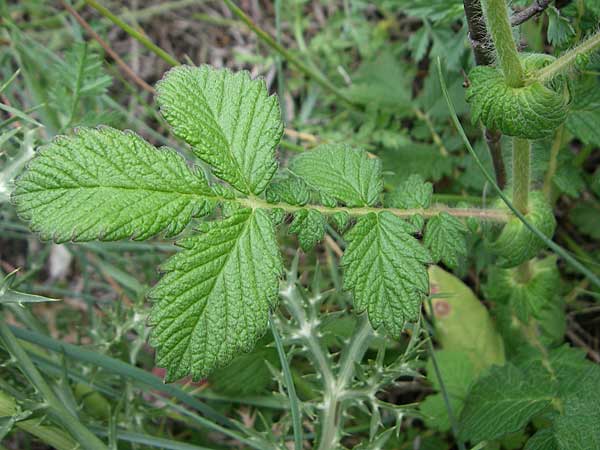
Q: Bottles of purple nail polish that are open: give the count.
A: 0